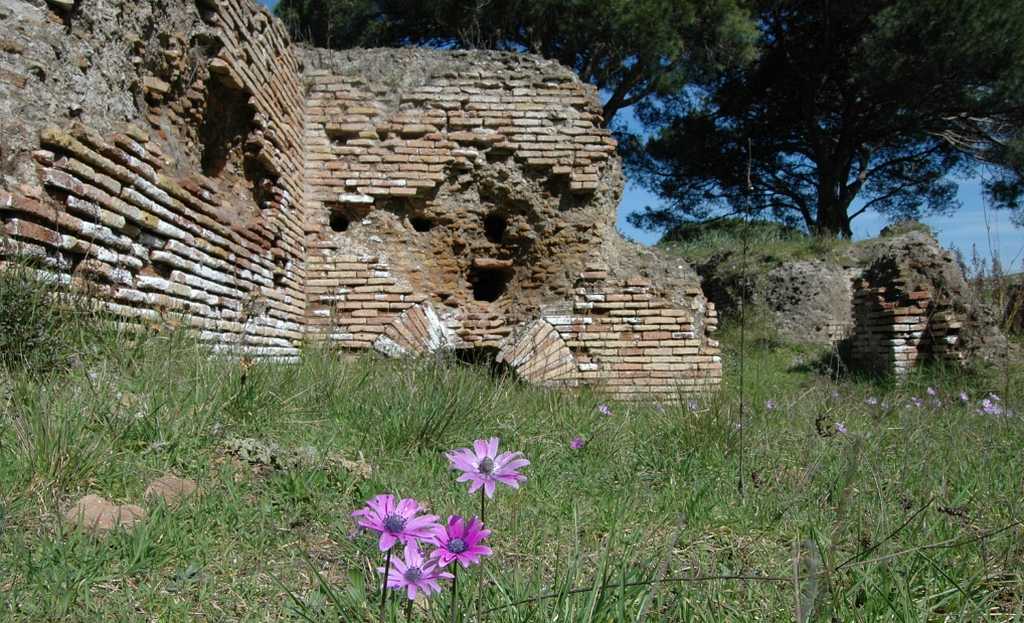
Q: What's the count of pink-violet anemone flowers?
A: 4